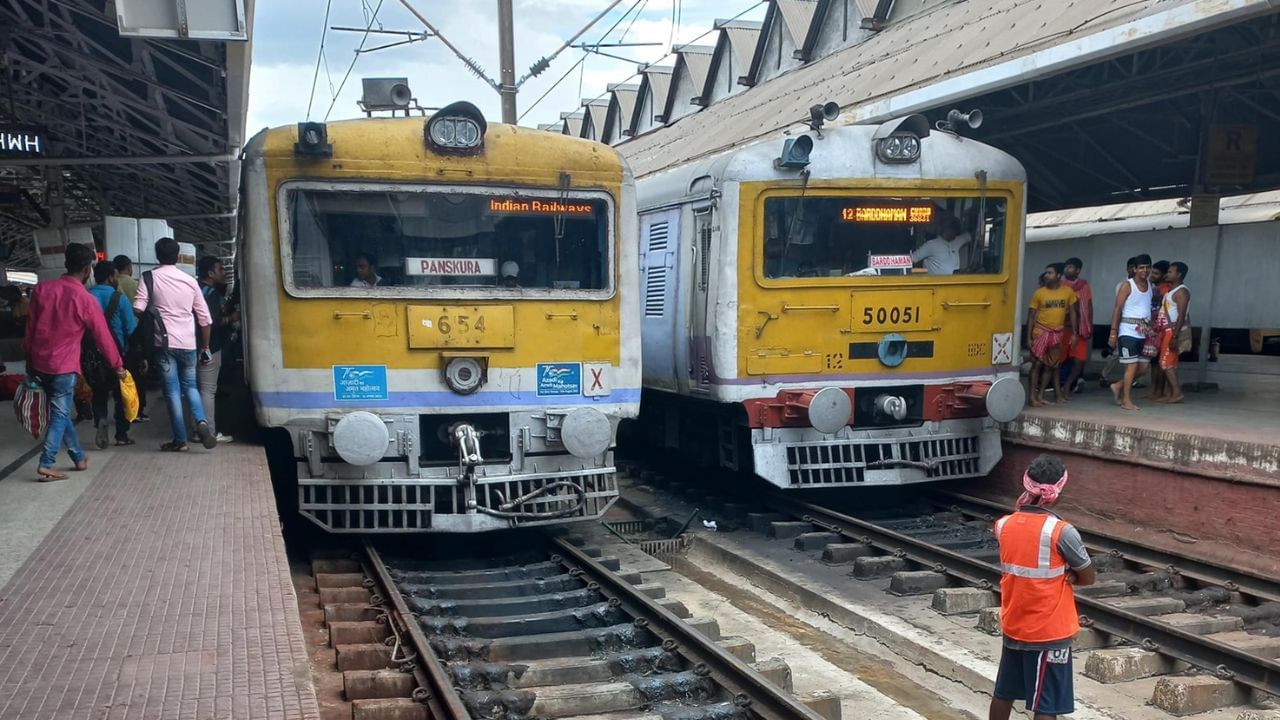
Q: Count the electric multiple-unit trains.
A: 2